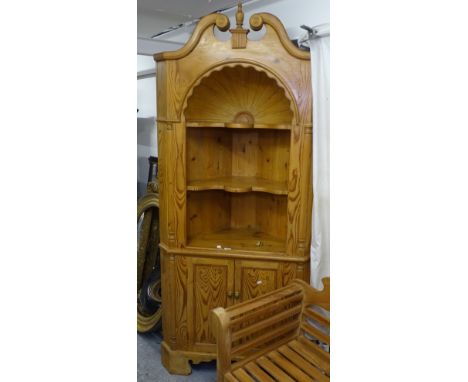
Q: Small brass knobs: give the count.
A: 2